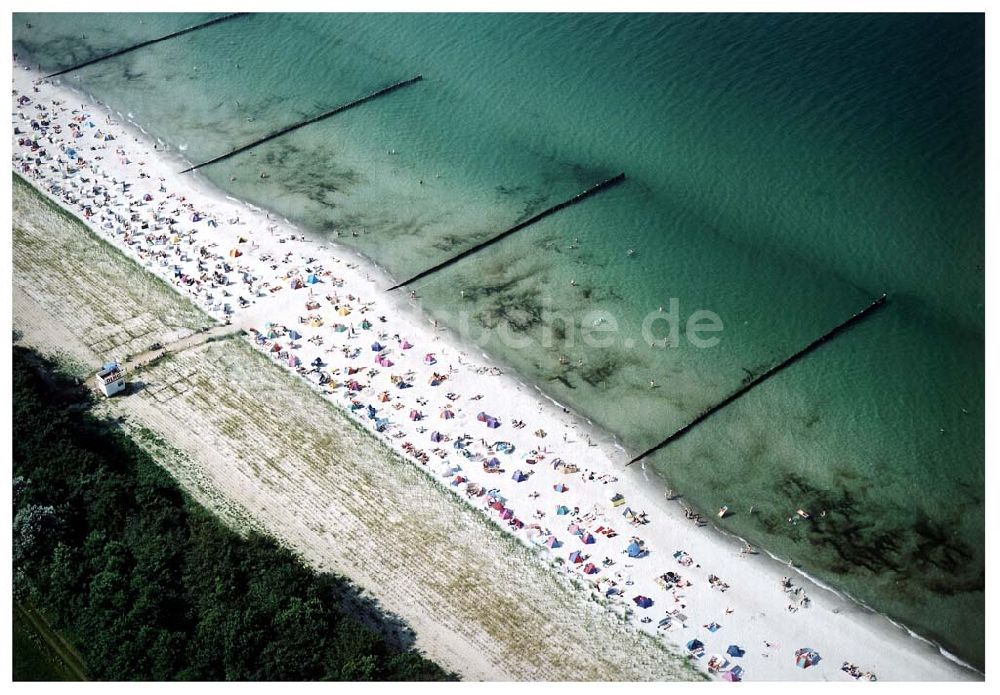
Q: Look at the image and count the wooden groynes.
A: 4